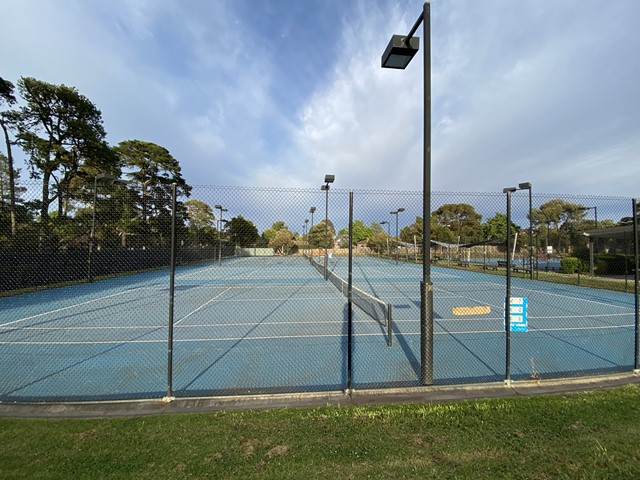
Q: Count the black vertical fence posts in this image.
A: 4